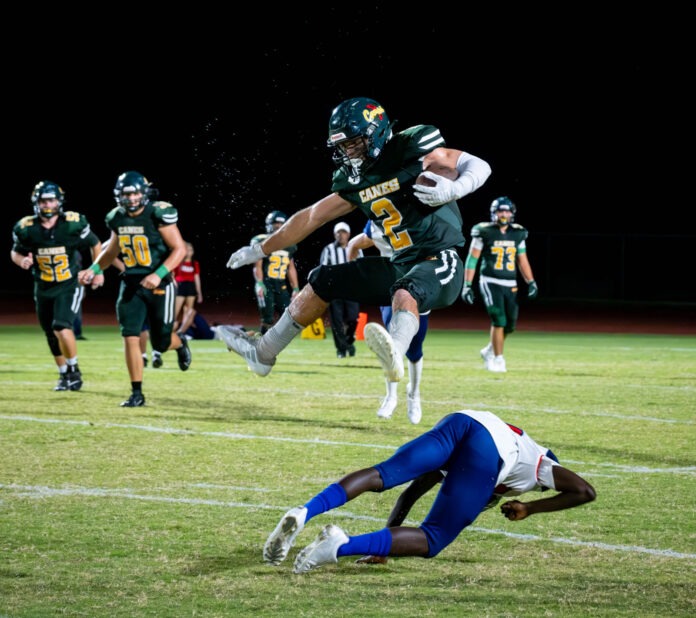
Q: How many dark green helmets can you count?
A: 5